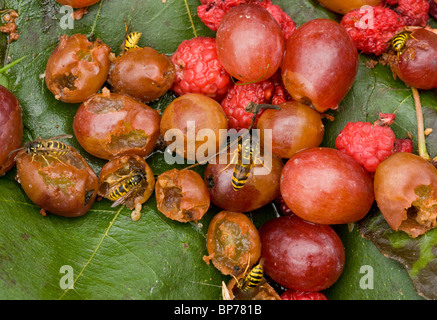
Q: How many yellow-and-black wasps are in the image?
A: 6